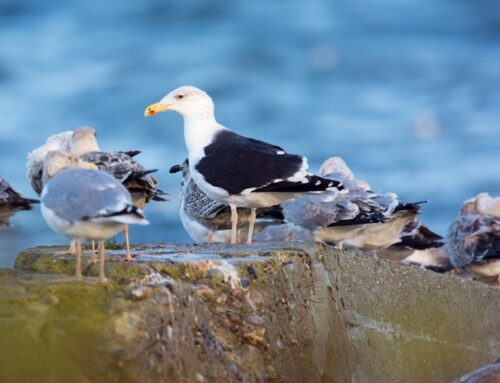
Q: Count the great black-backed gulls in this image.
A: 1